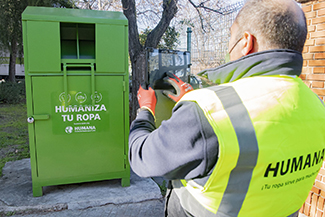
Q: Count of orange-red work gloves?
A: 2